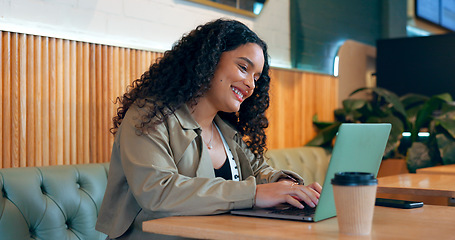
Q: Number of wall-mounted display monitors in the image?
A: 1